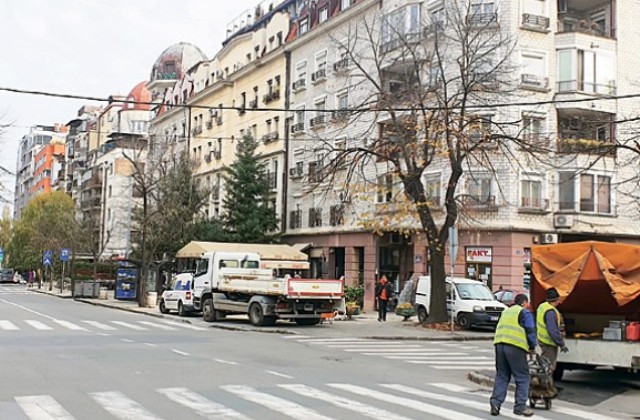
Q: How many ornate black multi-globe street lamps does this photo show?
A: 0